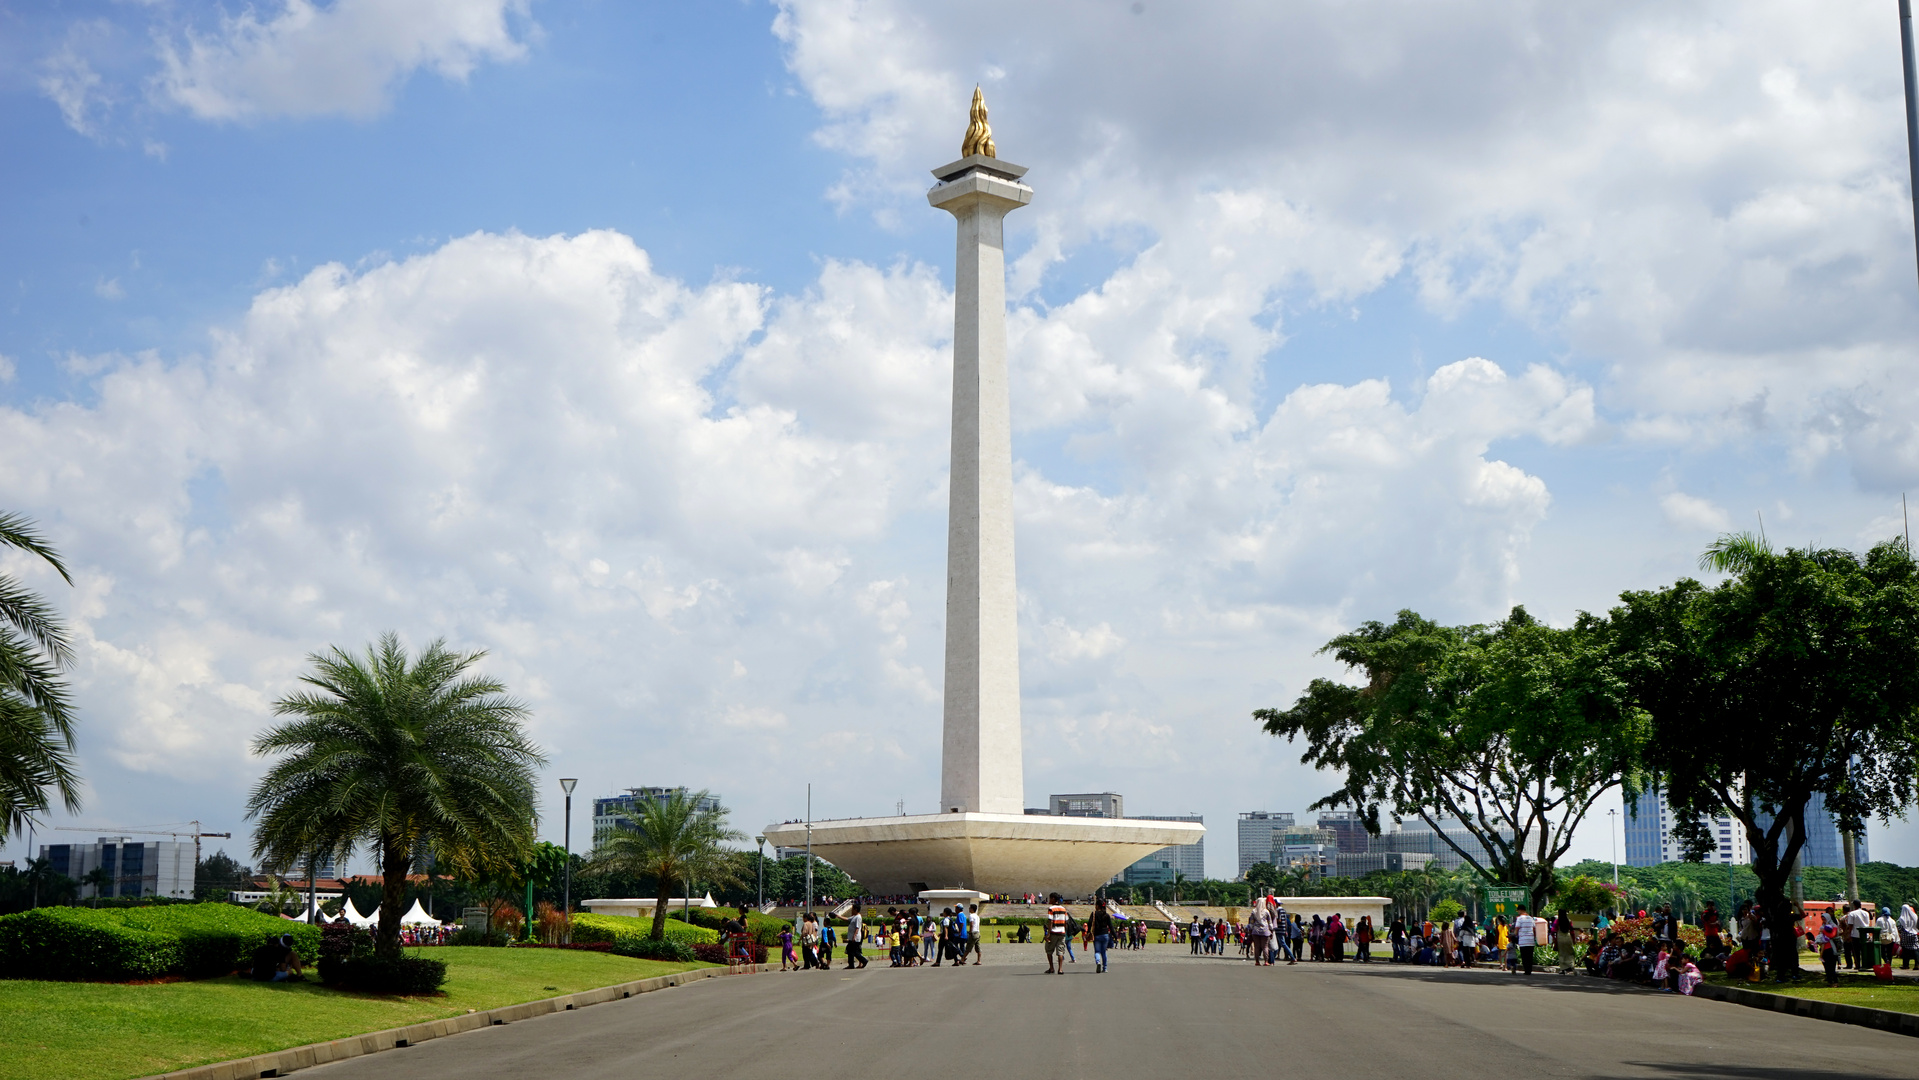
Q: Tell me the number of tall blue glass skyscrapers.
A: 2